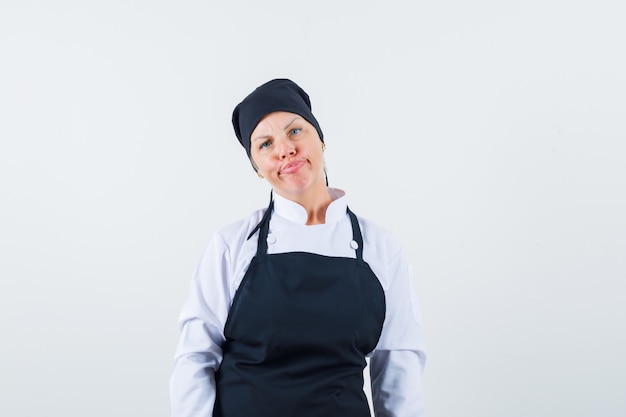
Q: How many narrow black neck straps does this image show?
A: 2